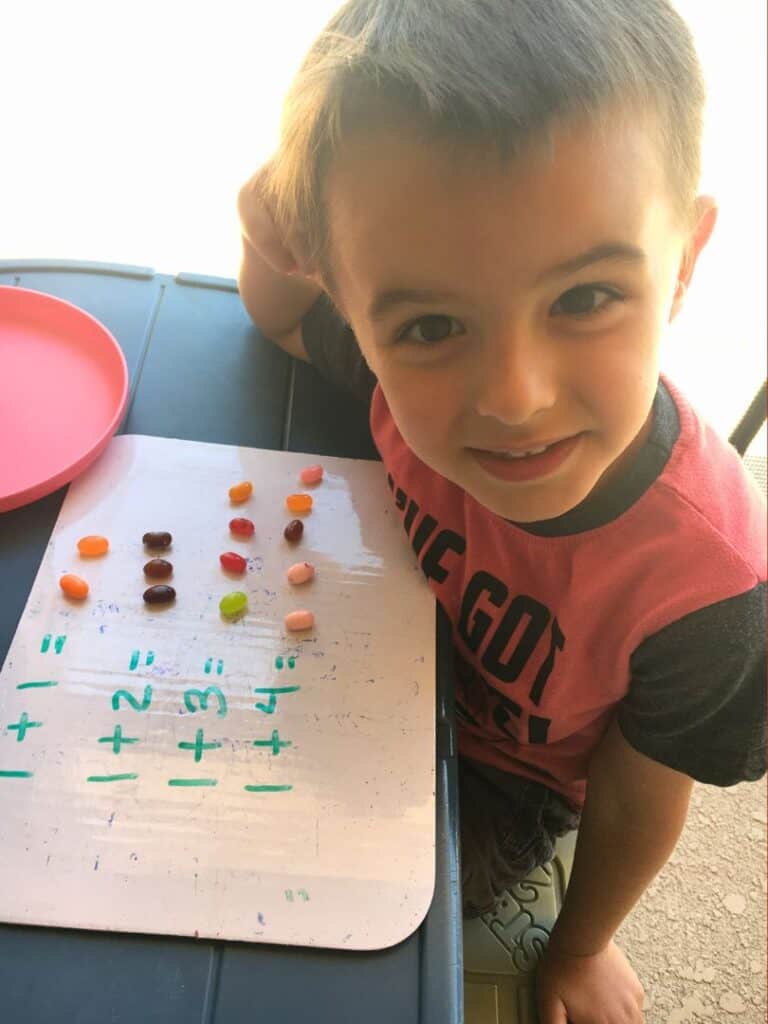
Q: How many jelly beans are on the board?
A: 14